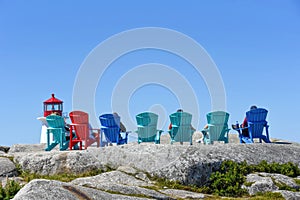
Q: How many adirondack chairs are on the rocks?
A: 7